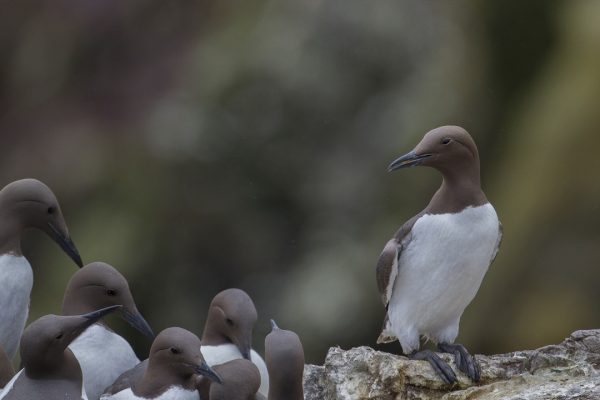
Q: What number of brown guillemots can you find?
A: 8